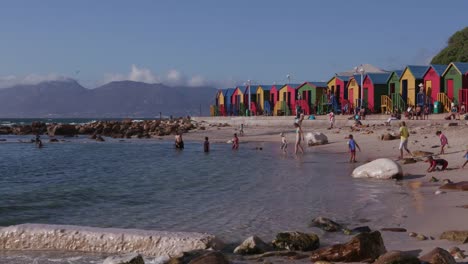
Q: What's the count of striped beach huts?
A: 0